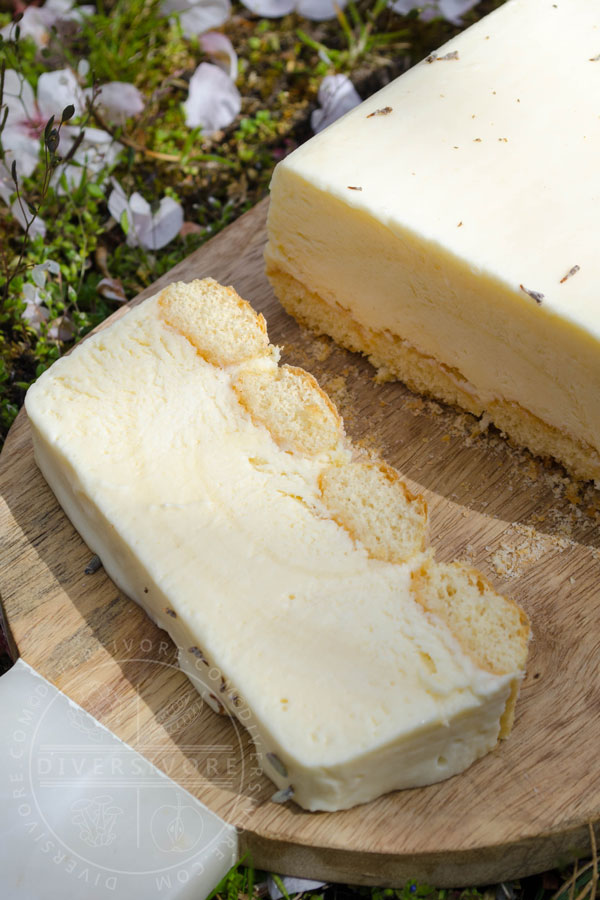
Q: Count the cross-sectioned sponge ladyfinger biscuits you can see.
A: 4